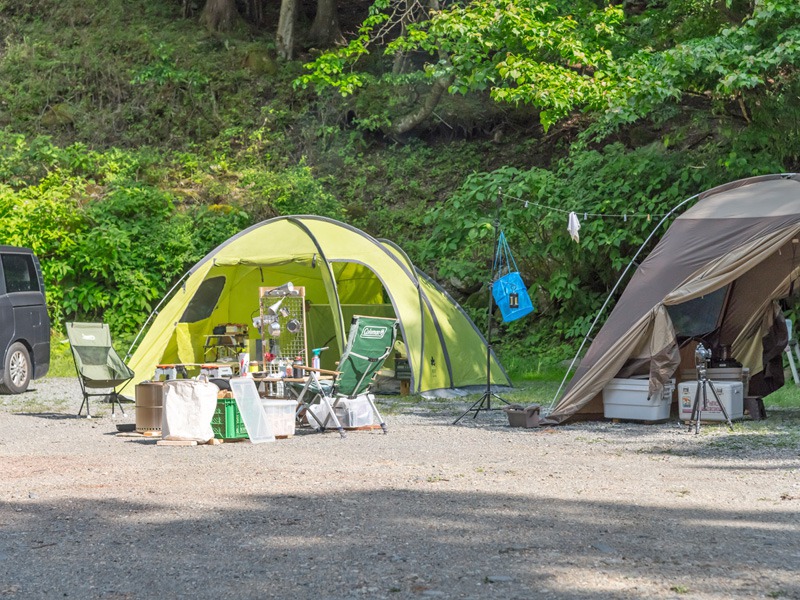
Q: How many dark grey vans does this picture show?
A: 1